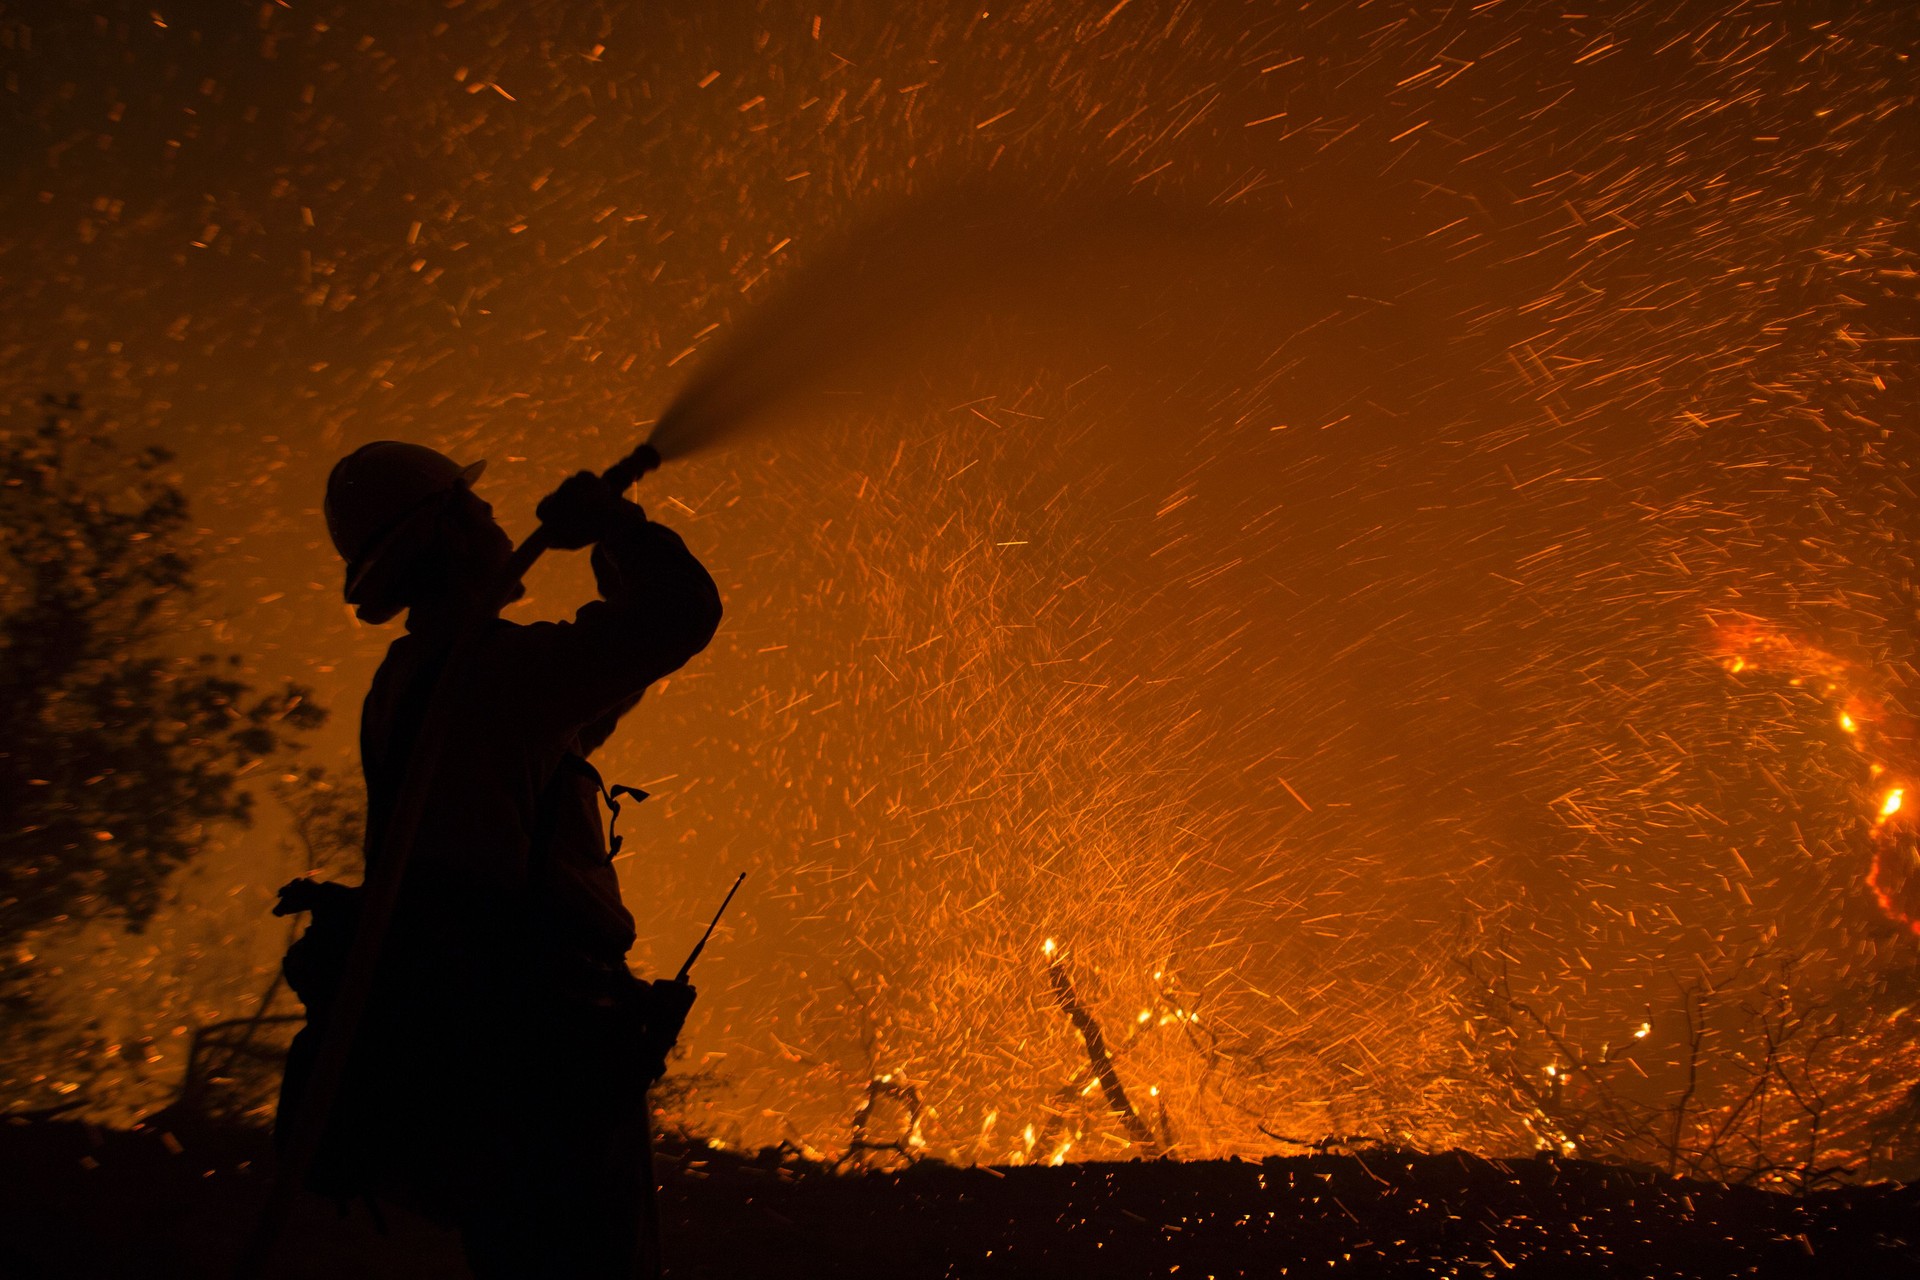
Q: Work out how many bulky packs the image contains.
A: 1